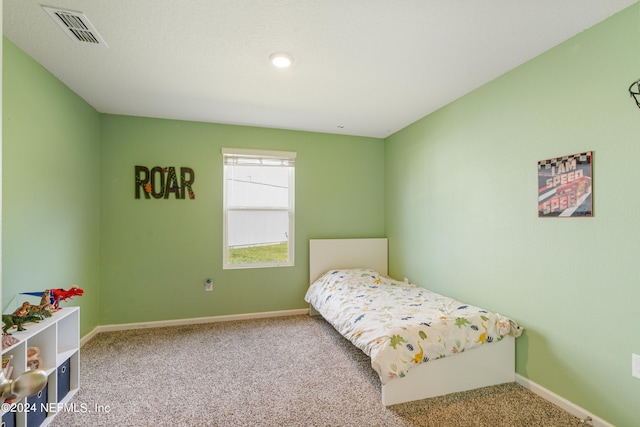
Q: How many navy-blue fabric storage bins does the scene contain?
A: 3